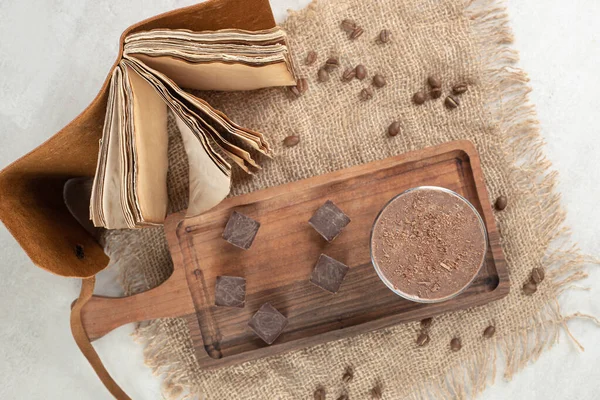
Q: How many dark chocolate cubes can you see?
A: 5